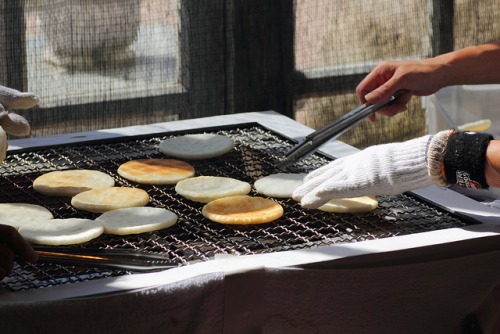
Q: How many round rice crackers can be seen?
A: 11